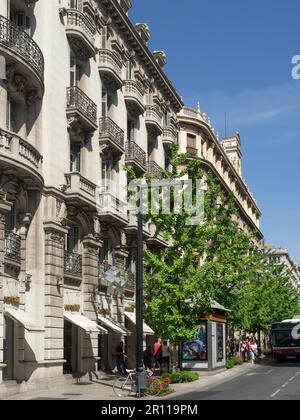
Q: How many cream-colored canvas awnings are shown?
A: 4